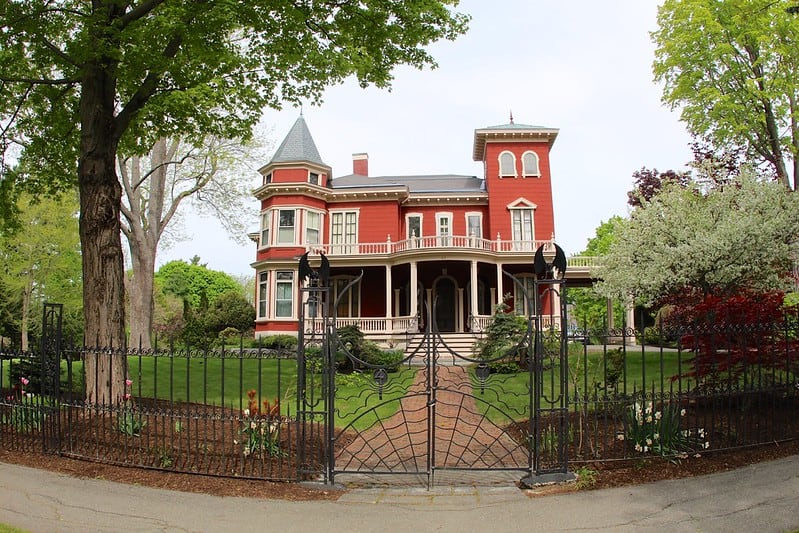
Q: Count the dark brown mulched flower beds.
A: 2